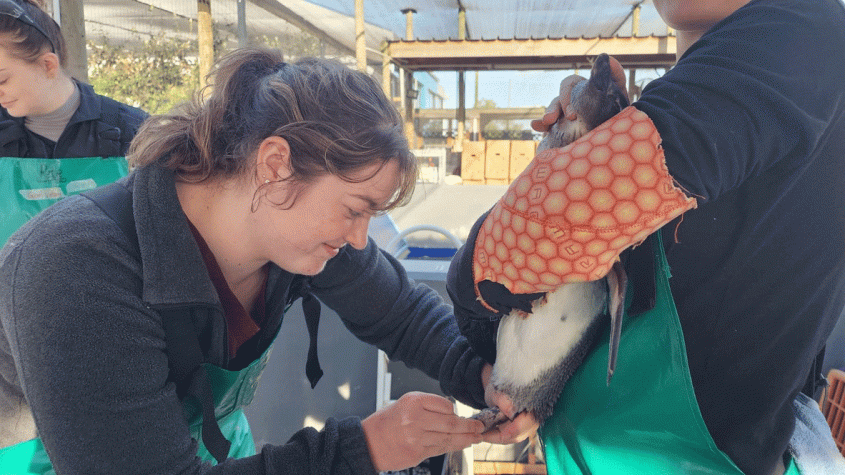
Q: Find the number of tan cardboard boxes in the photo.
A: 3